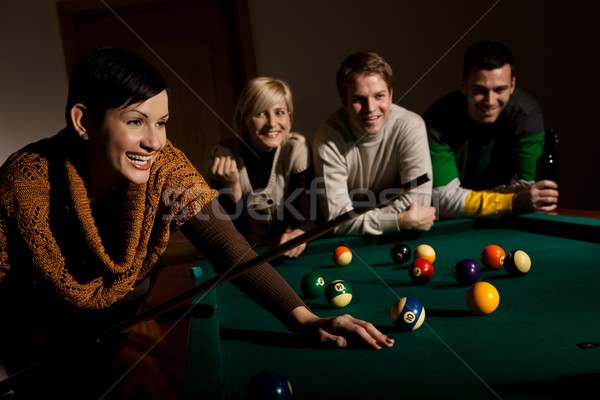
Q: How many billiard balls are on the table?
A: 12